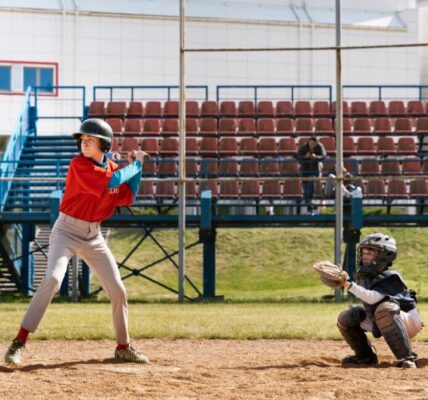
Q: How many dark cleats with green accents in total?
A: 2